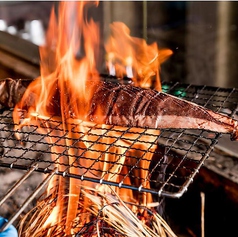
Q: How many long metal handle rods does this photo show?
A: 2